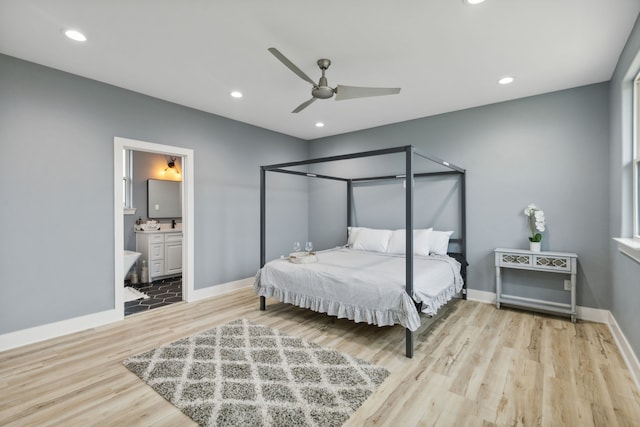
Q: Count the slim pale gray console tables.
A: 1